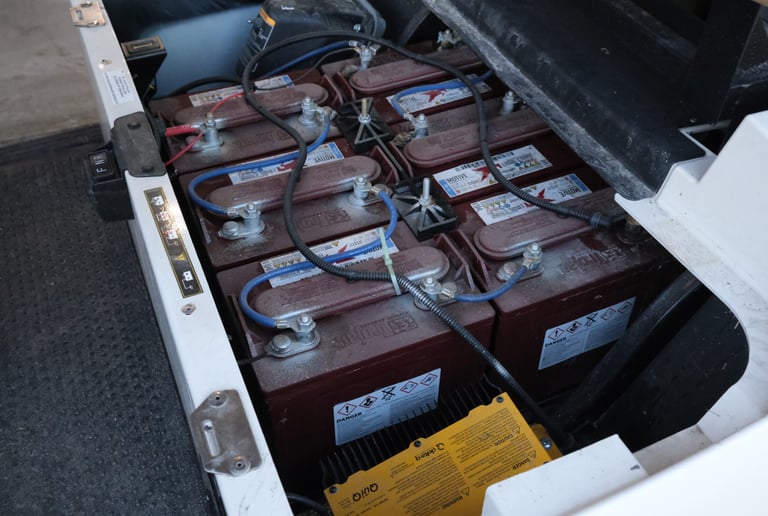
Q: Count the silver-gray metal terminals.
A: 11